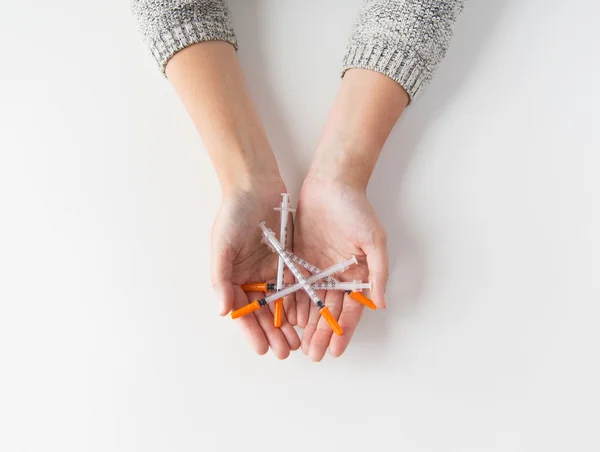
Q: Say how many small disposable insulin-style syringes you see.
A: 5